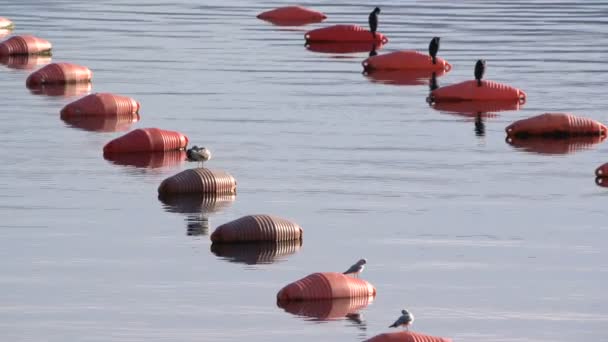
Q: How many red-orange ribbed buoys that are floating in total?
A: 15